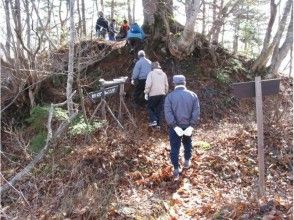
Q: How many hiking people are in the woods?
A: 7